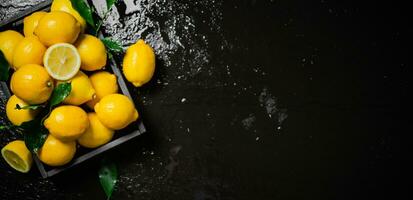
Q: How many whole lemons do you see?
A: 15